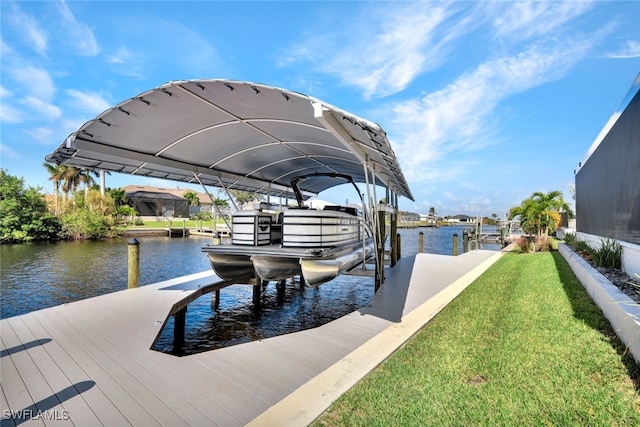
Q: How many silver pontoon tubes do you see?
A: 3